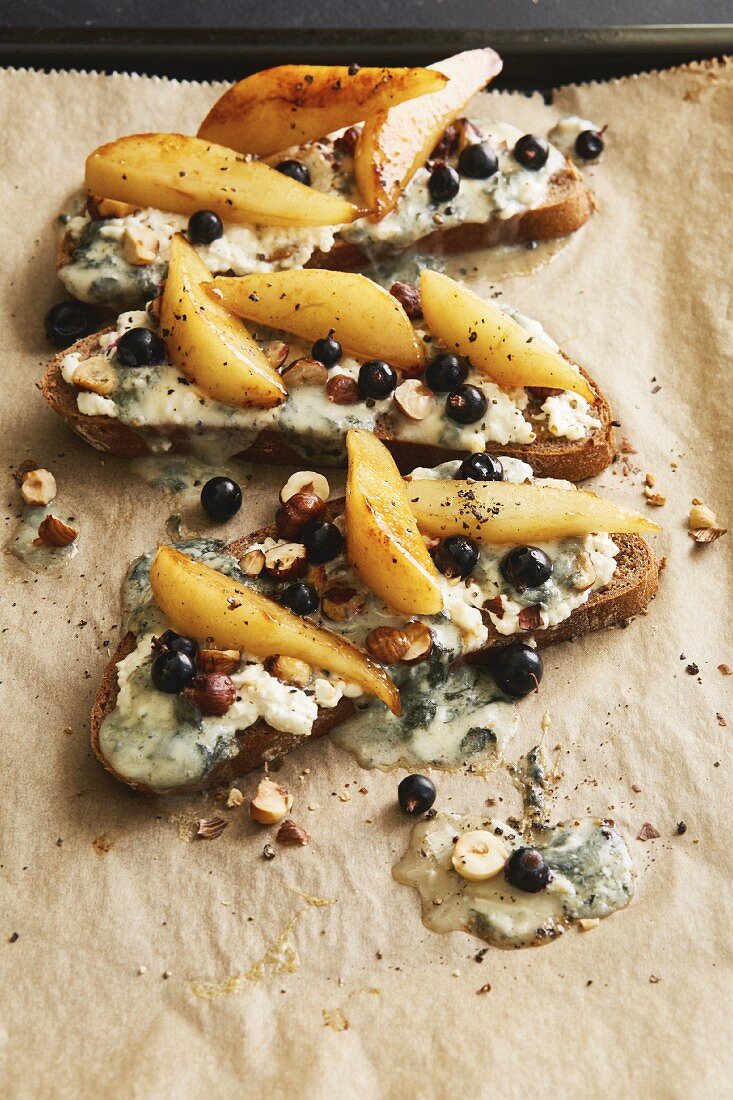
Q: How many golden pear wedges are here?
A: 9